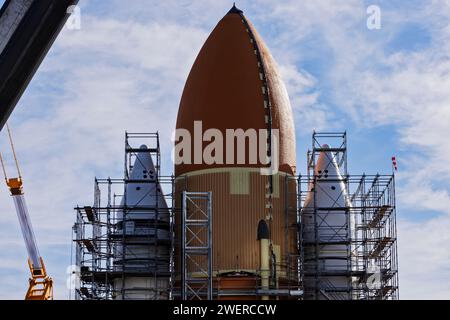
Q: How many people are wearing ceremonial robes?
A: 0